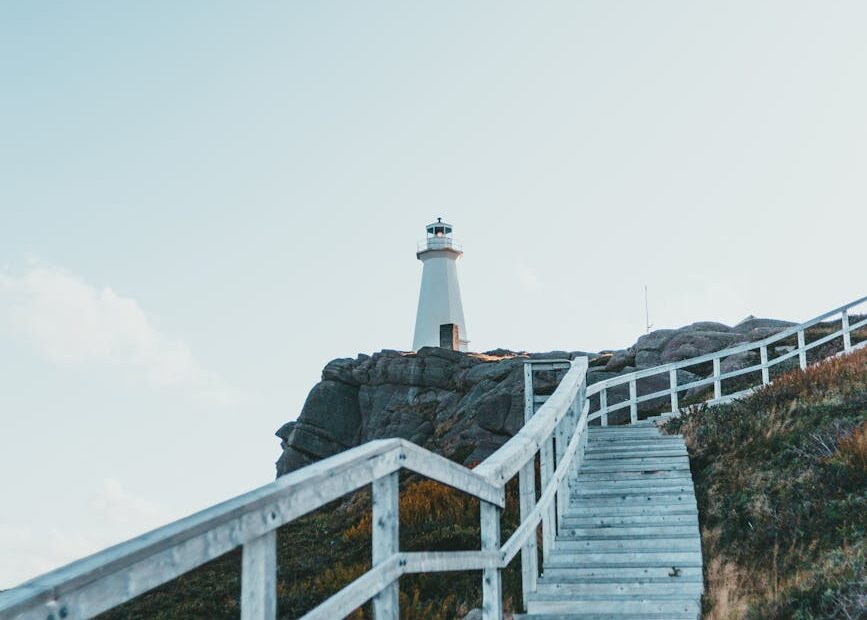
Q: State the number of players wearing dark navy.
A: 0